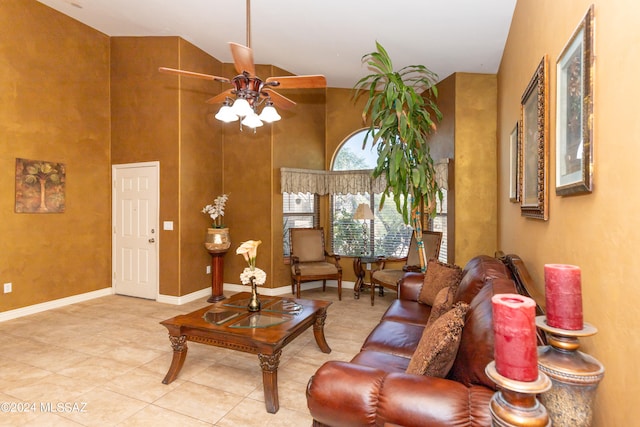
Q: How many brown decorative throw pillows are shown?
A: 3